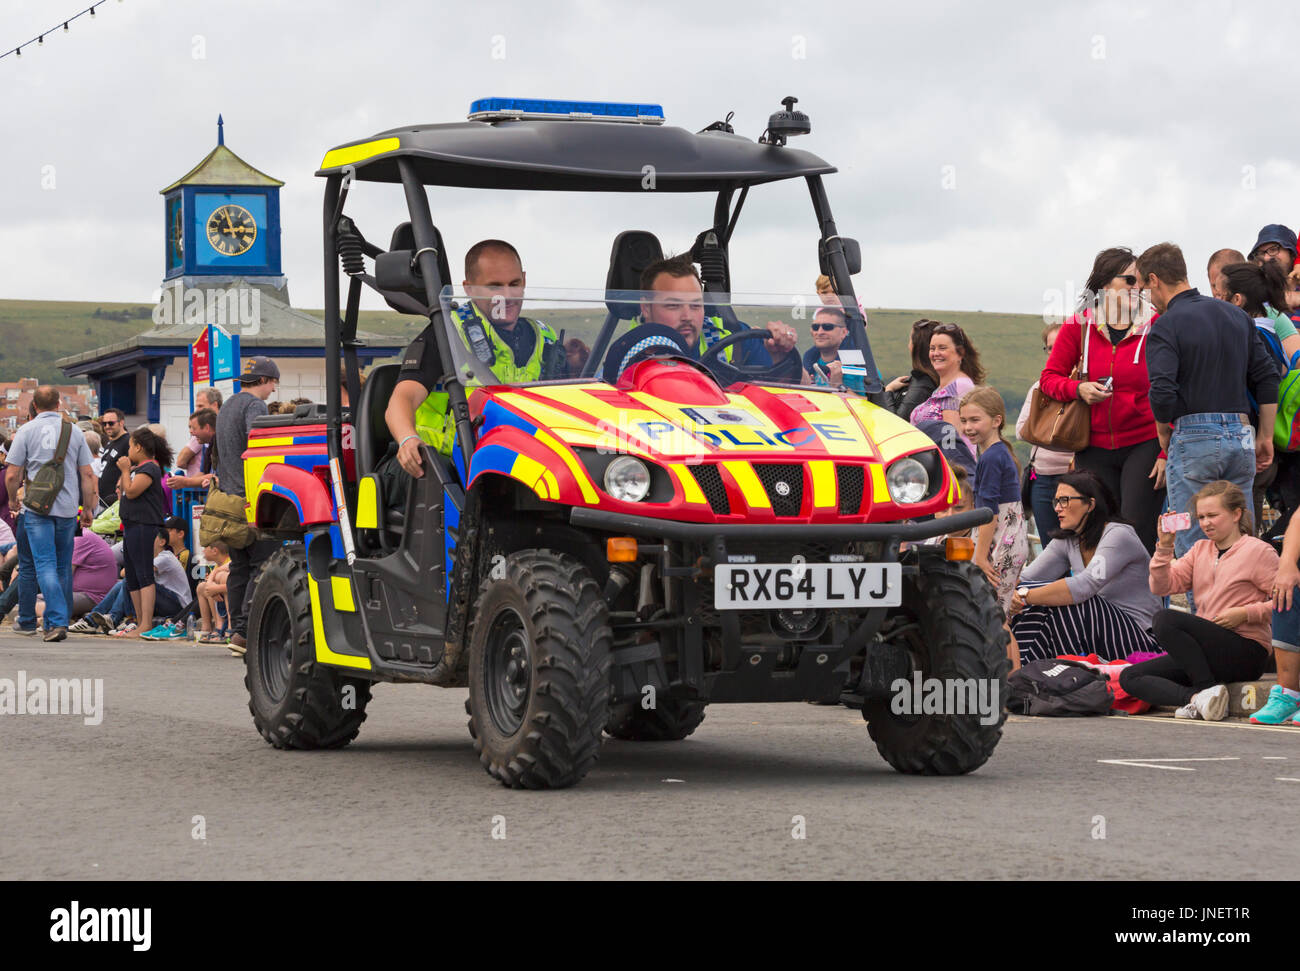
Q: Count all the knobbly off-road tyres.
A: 4